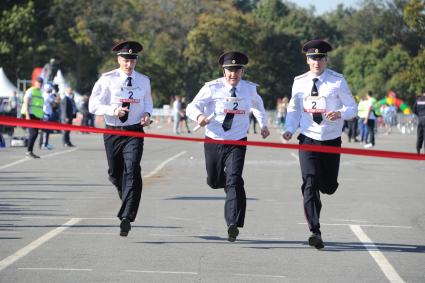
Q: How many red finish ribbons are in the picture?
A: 1